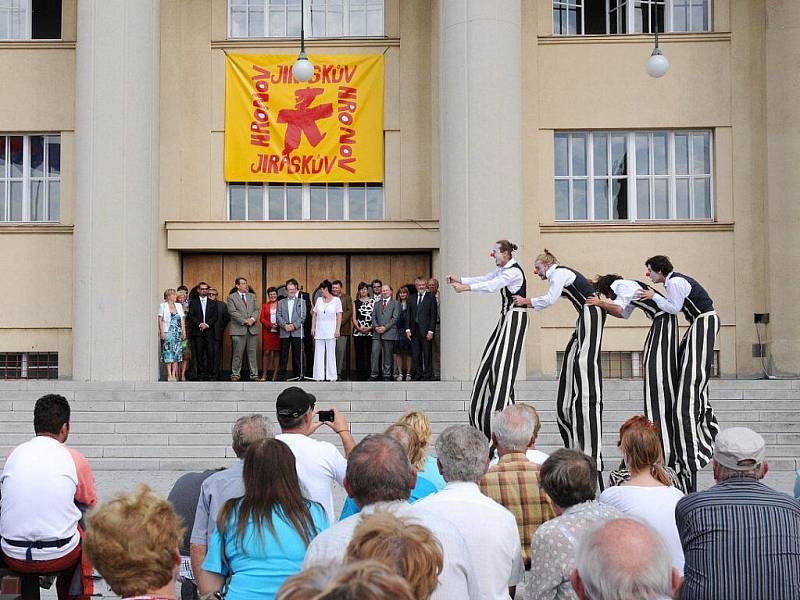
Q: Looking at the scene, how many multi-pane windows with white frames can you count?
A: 6